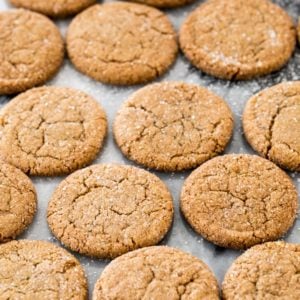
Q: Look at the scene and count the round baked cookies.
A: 14